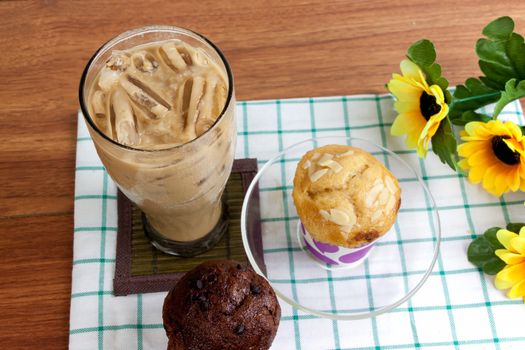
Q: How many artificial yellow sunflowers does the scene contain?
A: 3